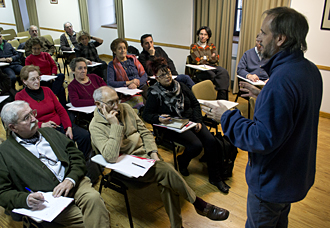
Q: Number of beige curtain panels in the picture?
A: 6